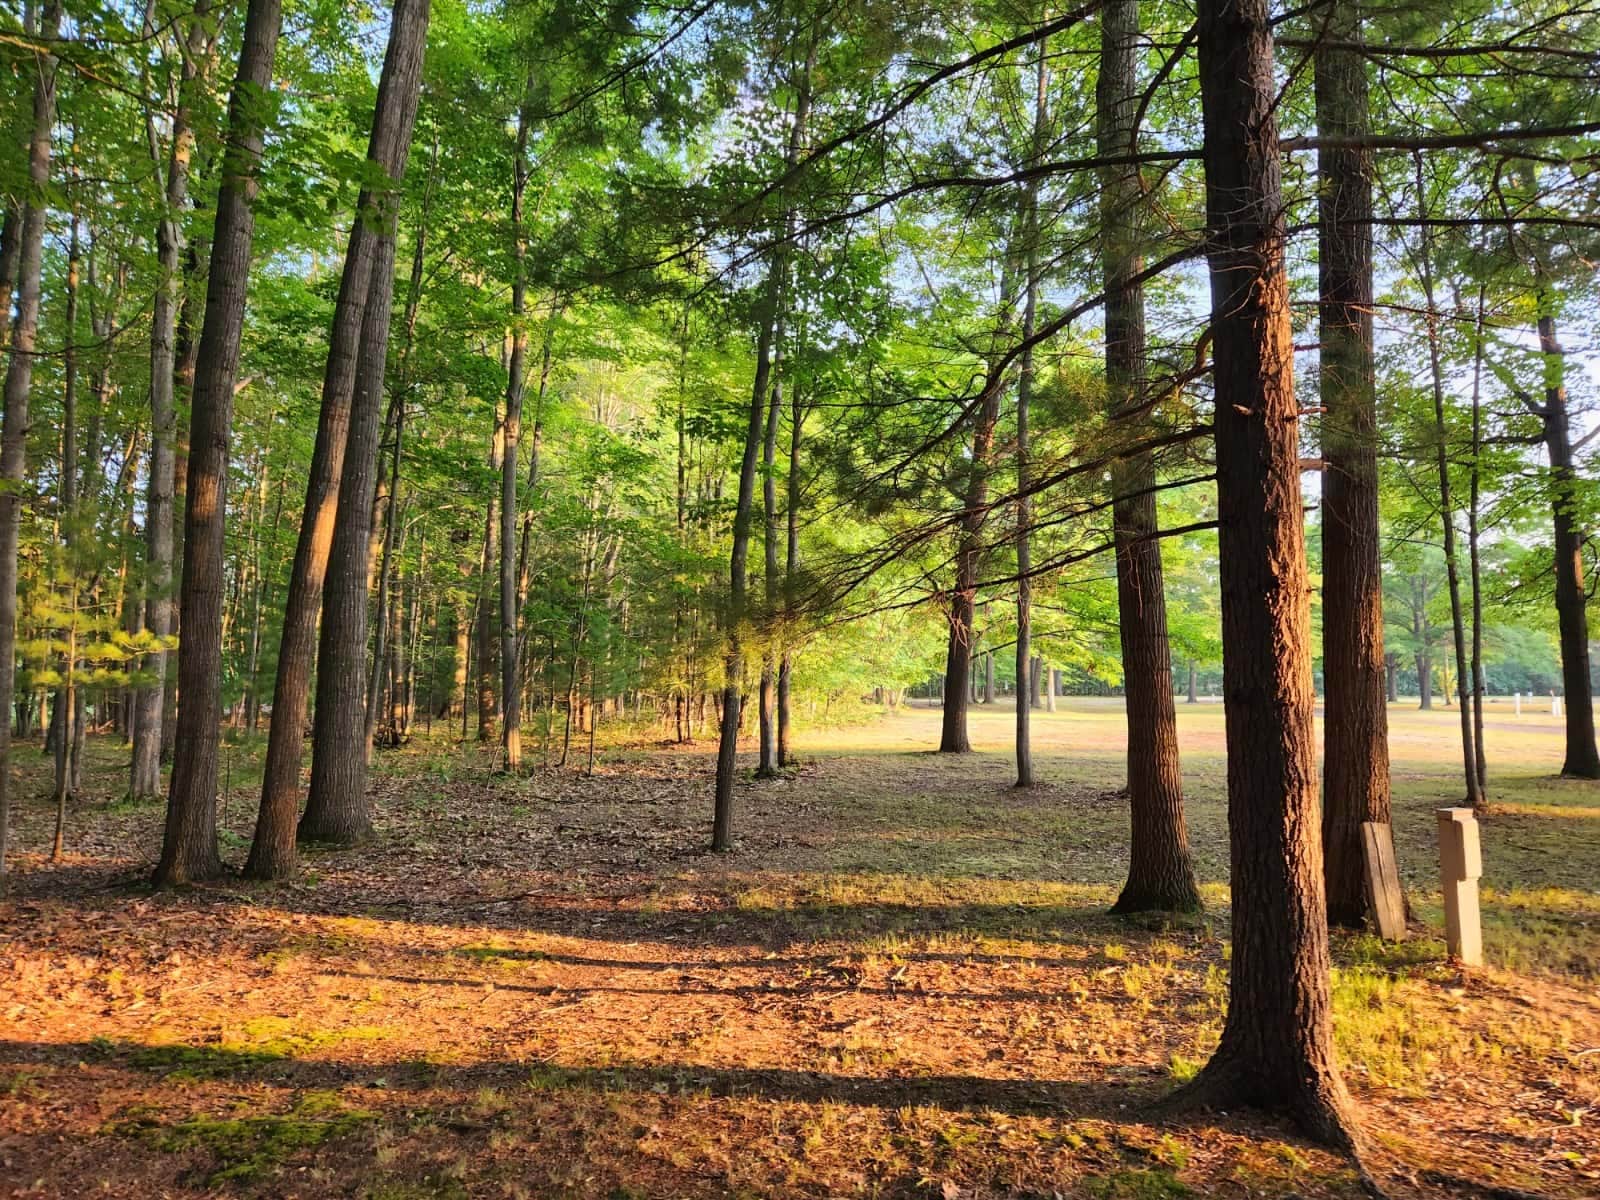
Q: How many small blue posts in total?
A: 0